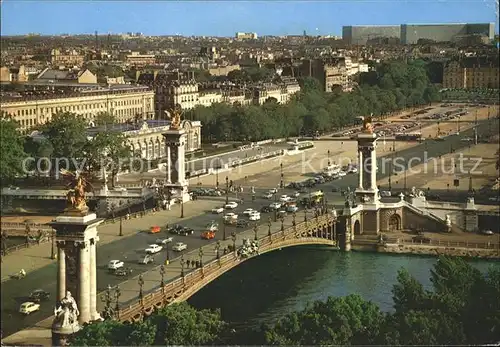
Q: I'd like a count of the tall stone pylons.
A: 3